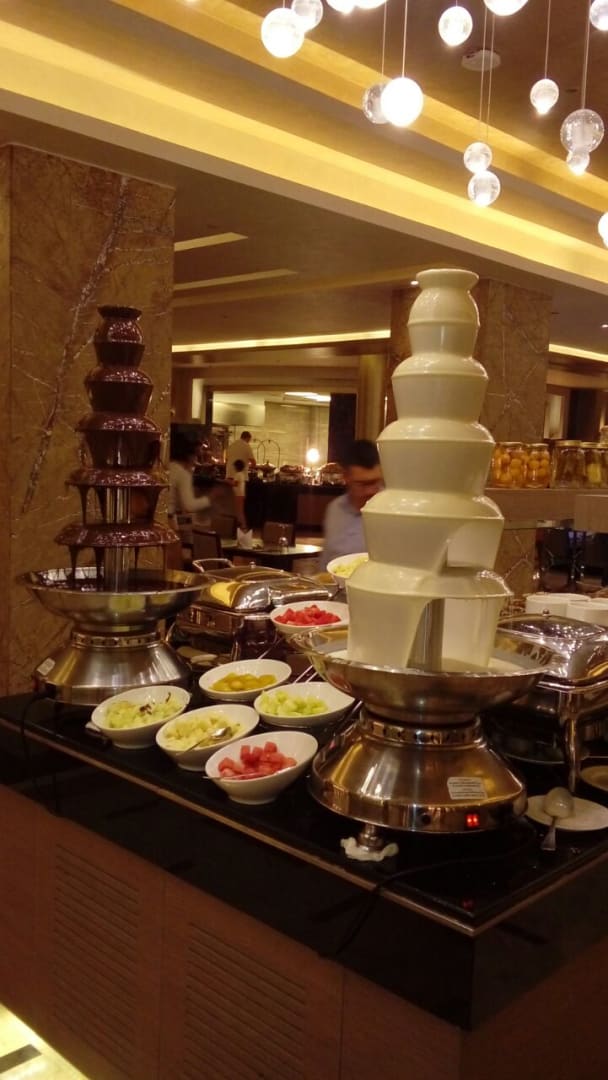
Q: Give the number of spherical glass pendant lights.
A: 15